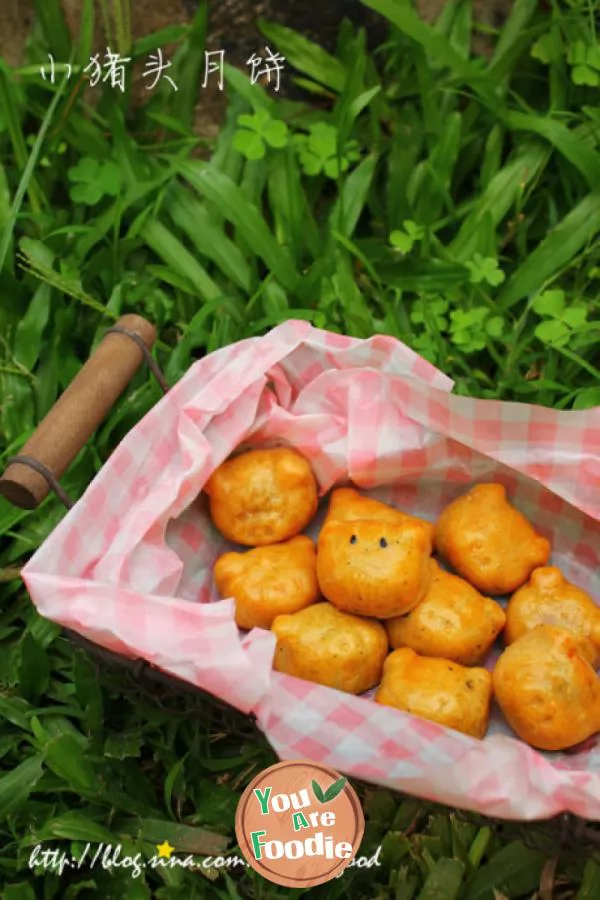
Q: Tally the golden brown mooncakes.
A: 10